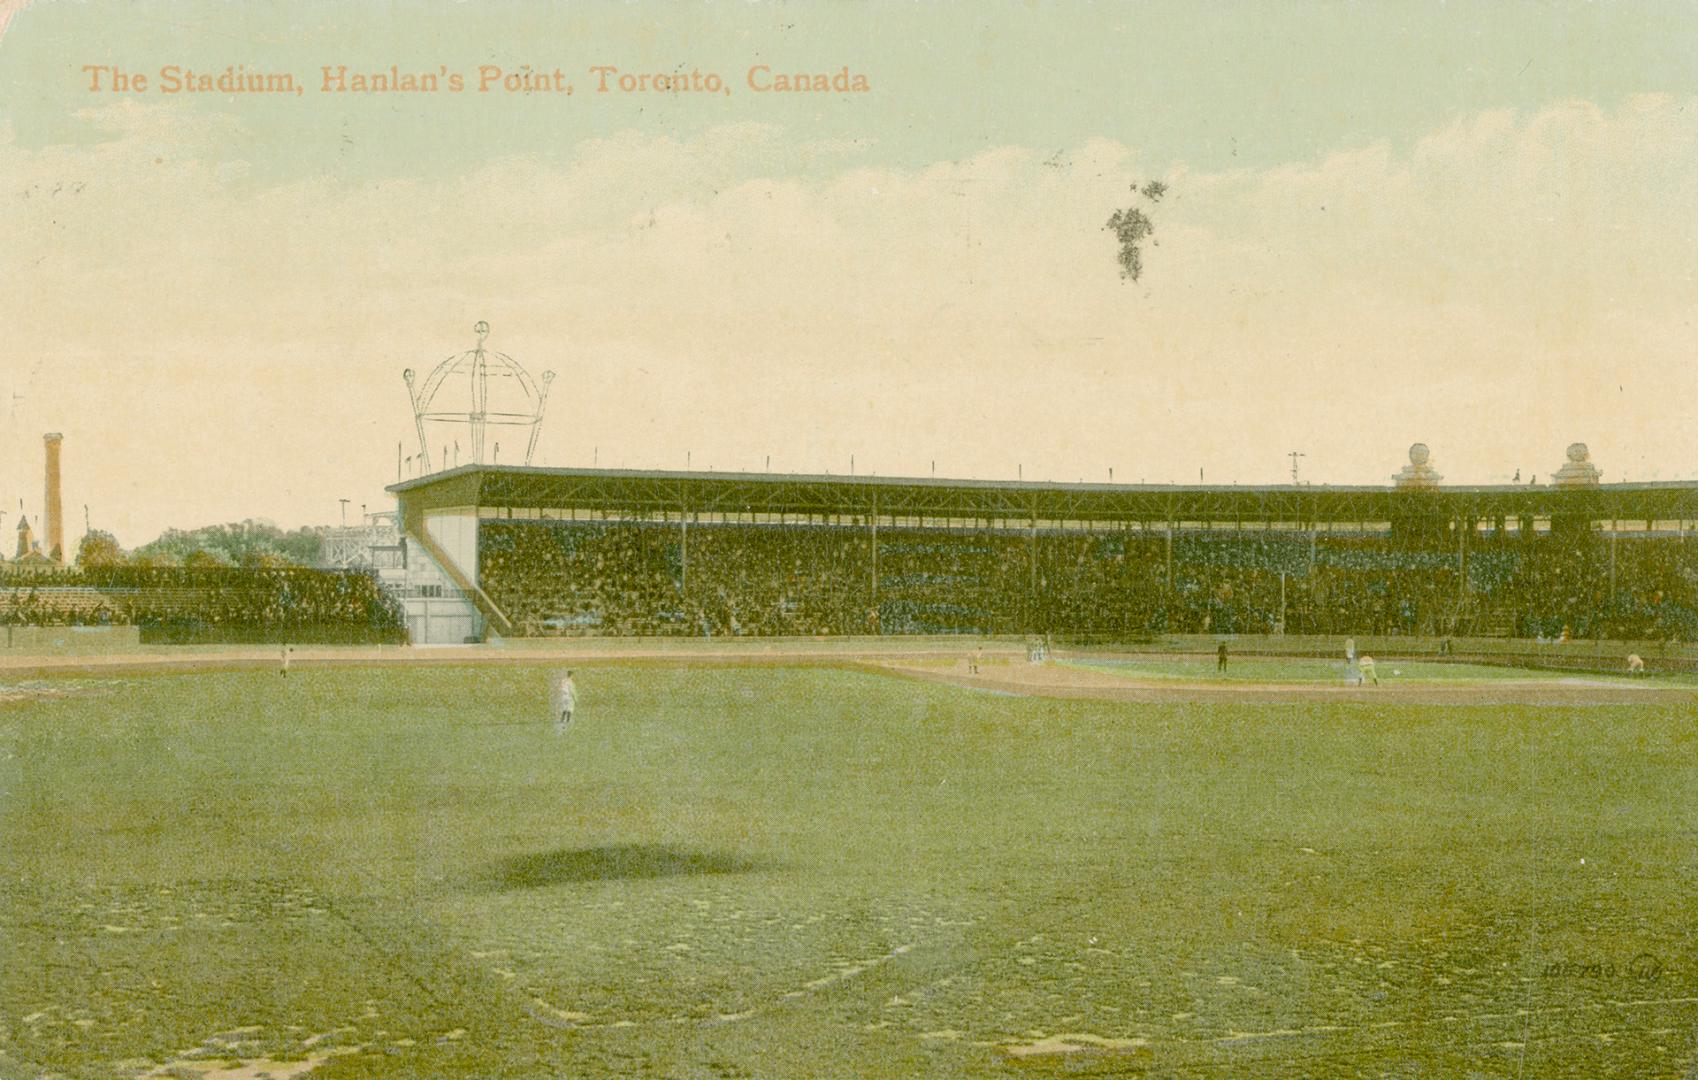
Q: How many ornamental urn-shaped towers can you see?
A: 2